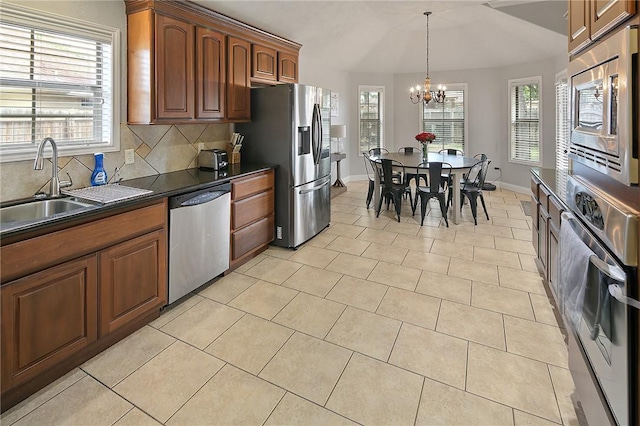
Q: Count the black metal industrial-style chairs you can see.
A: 8